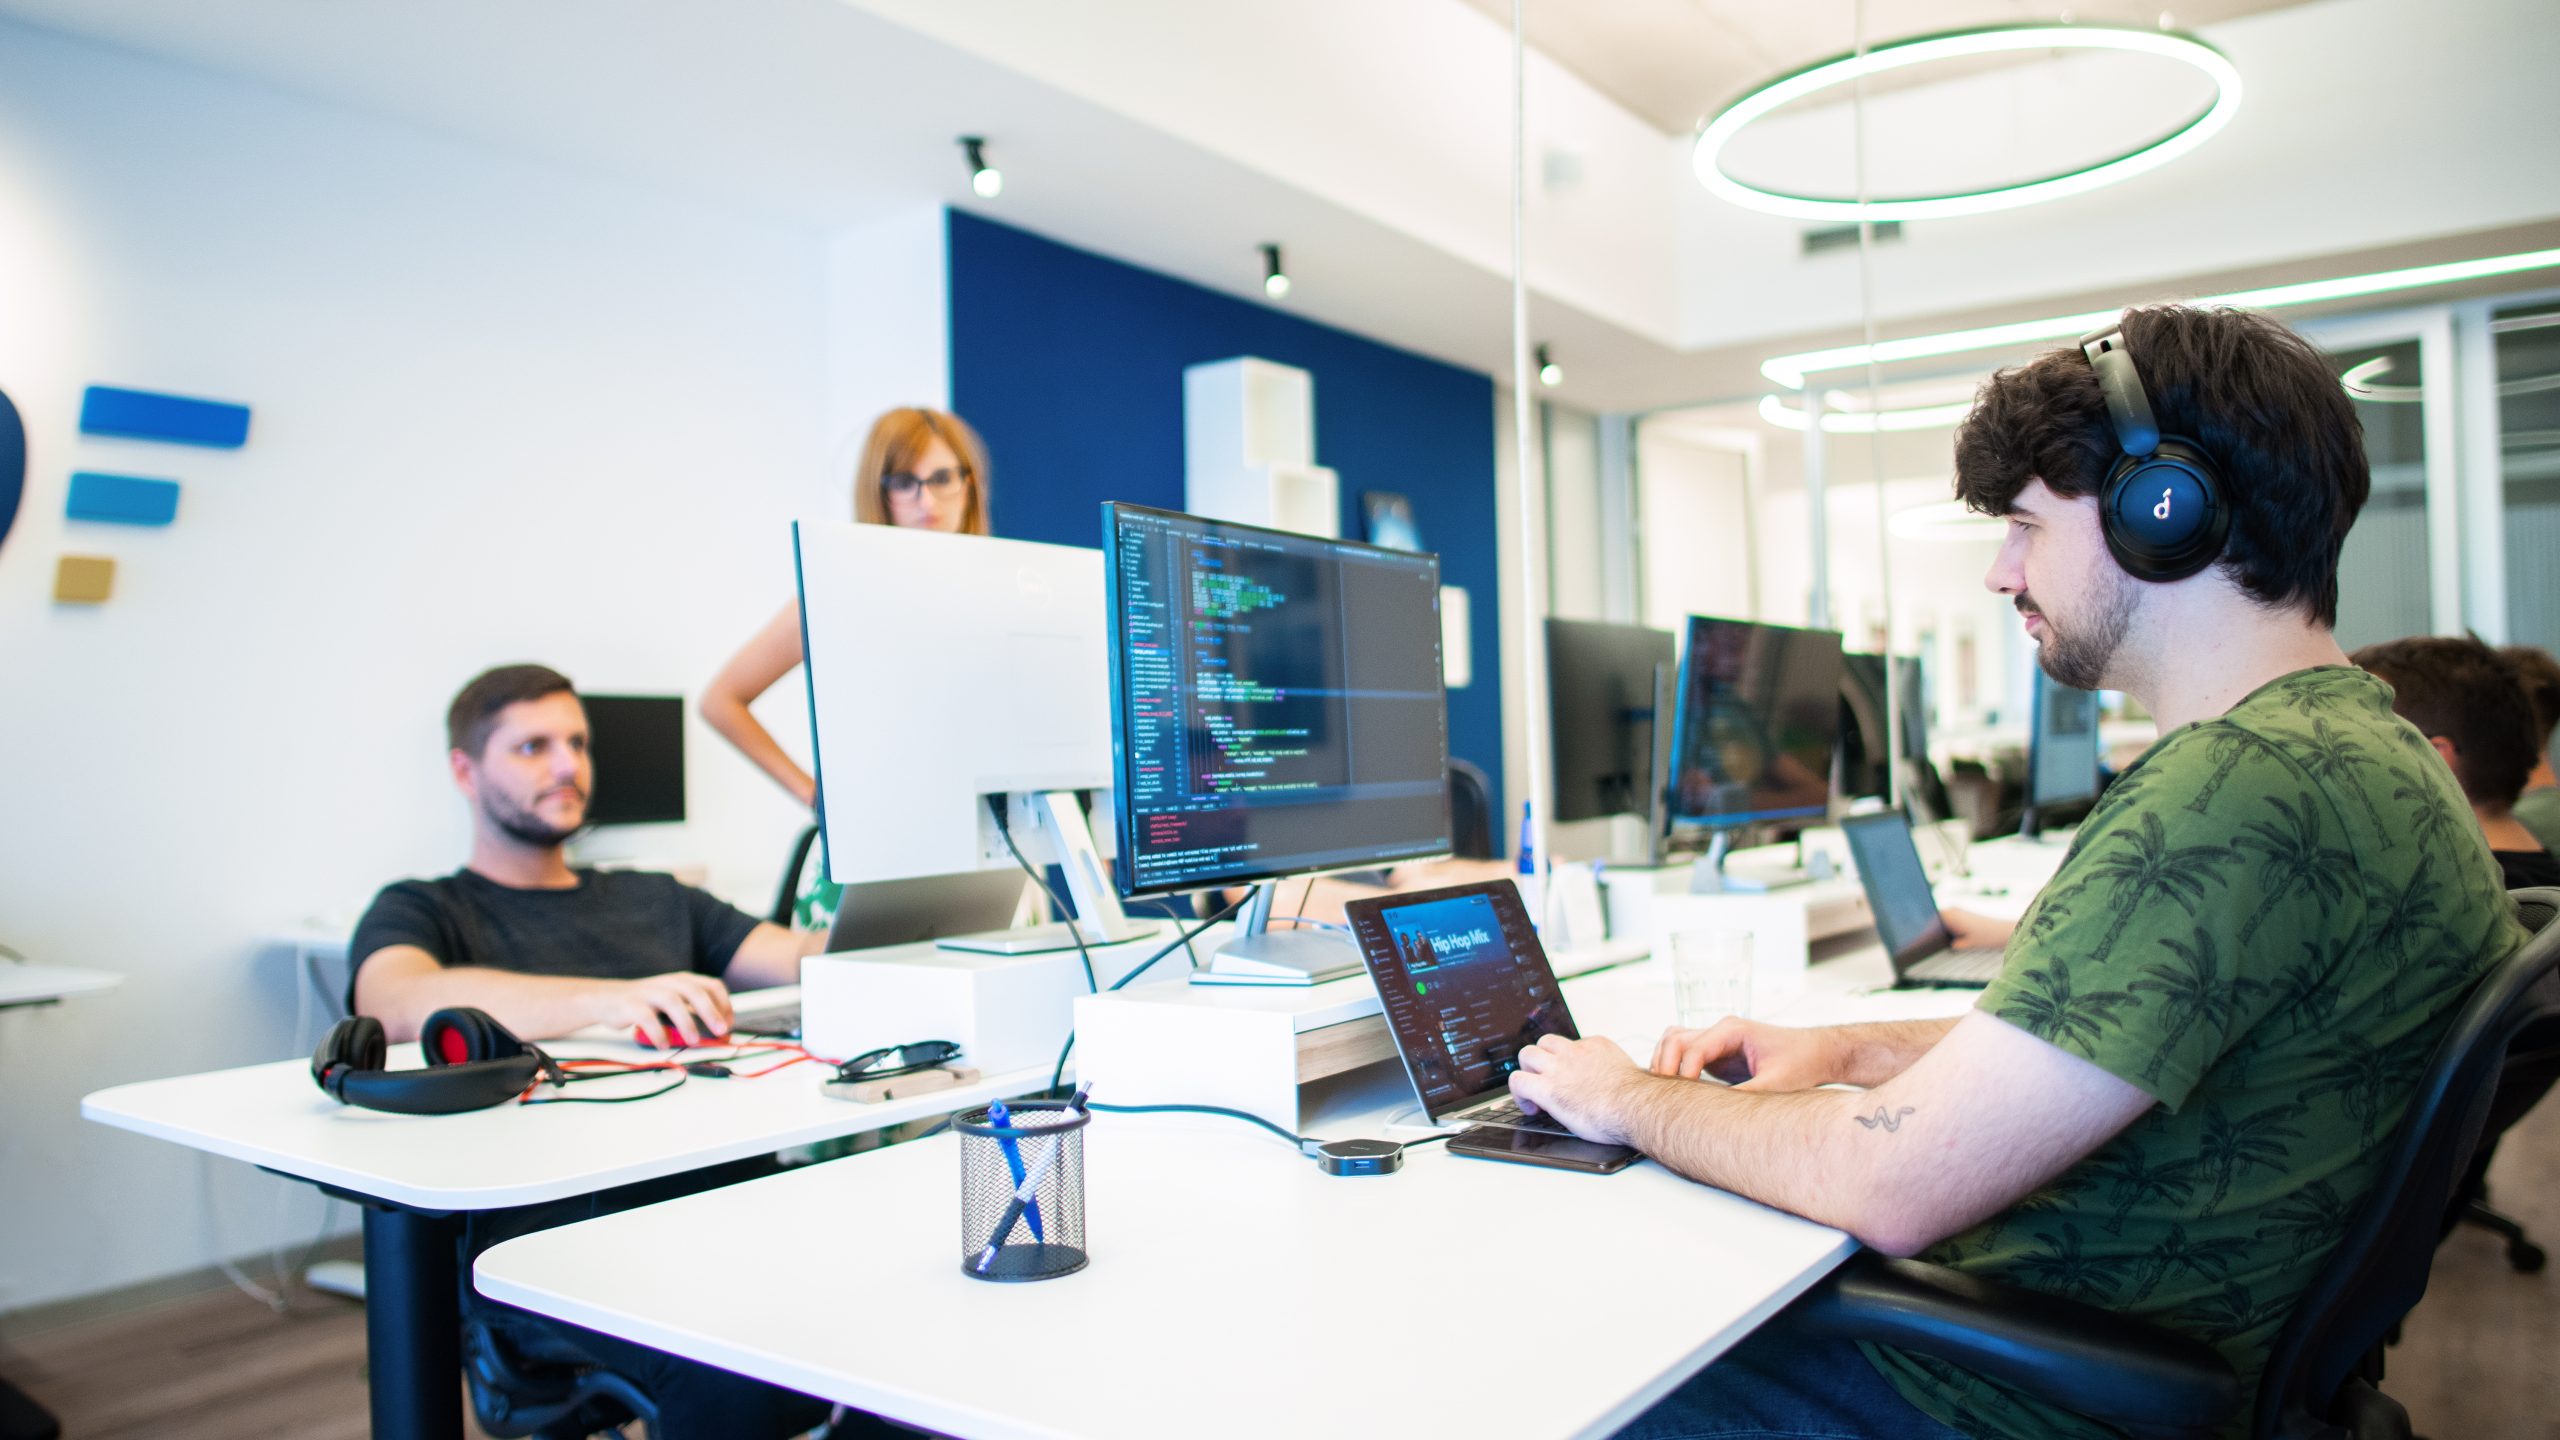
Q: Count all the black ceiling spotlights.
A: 3